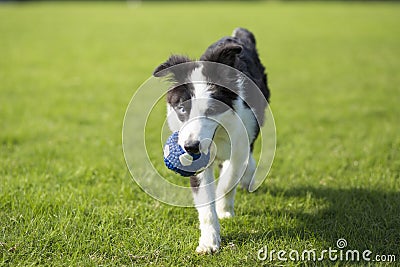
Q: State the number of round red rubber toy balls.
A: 0